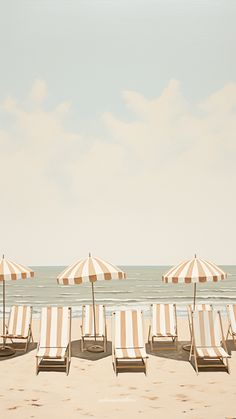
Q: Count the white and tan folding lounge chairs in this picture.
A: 8